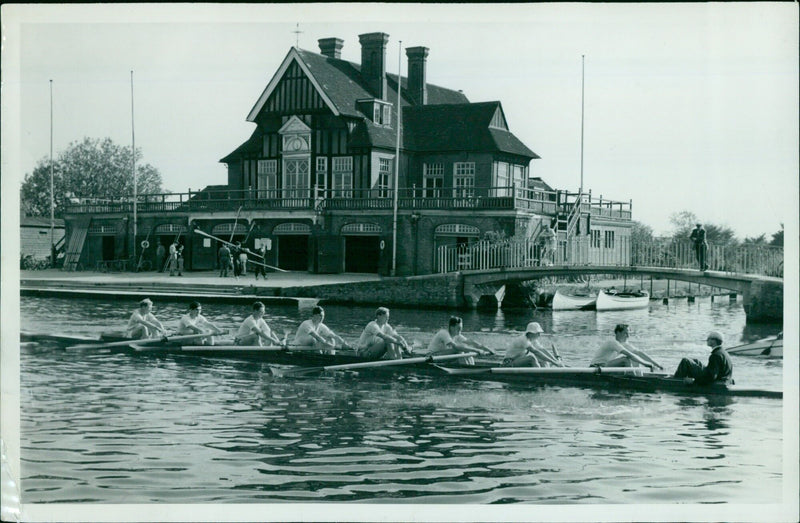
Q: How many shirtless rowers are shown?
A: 0